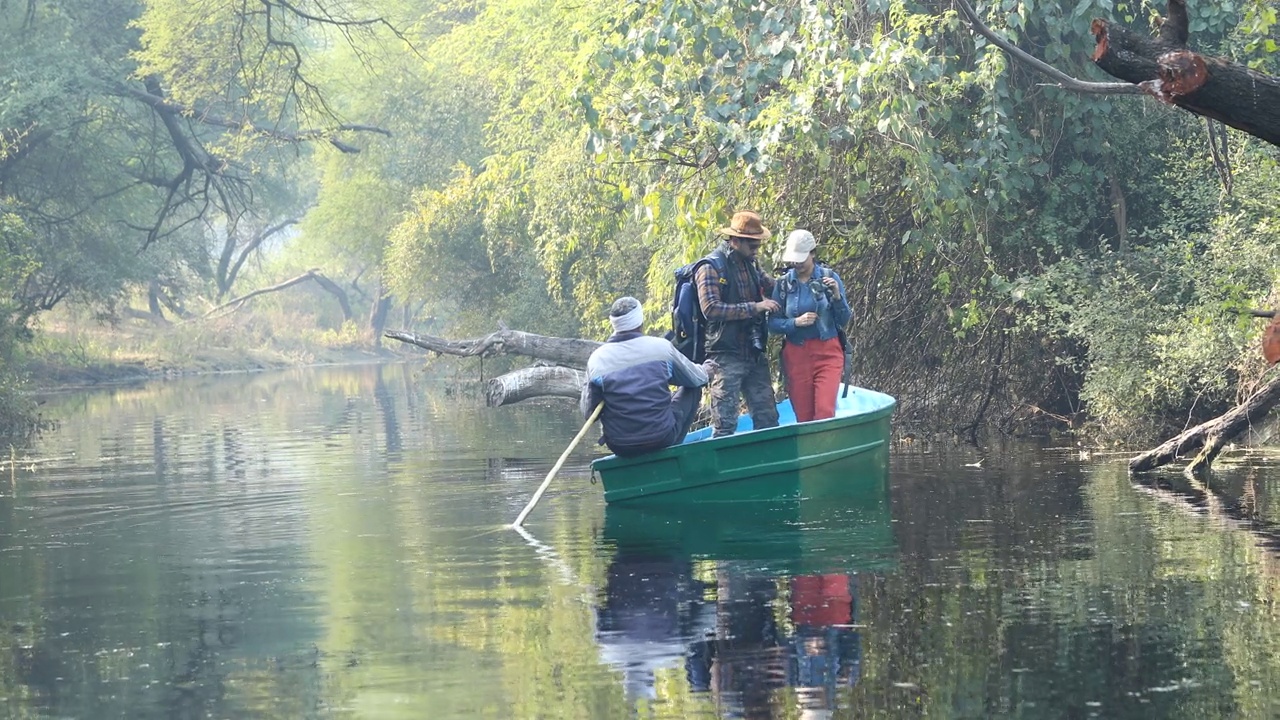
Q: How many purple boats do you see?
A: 0